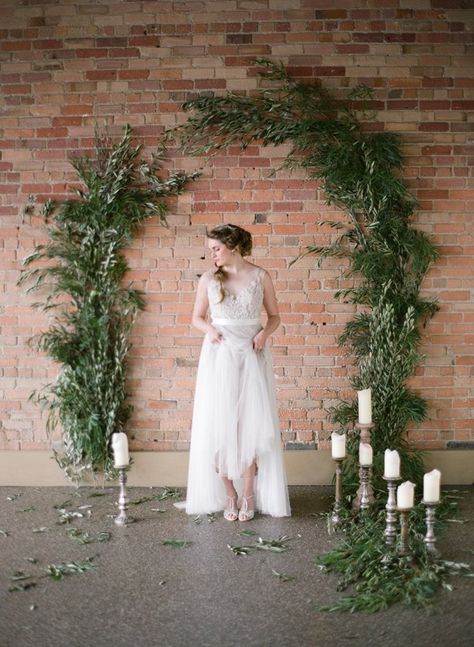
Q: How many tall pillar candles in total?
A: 7